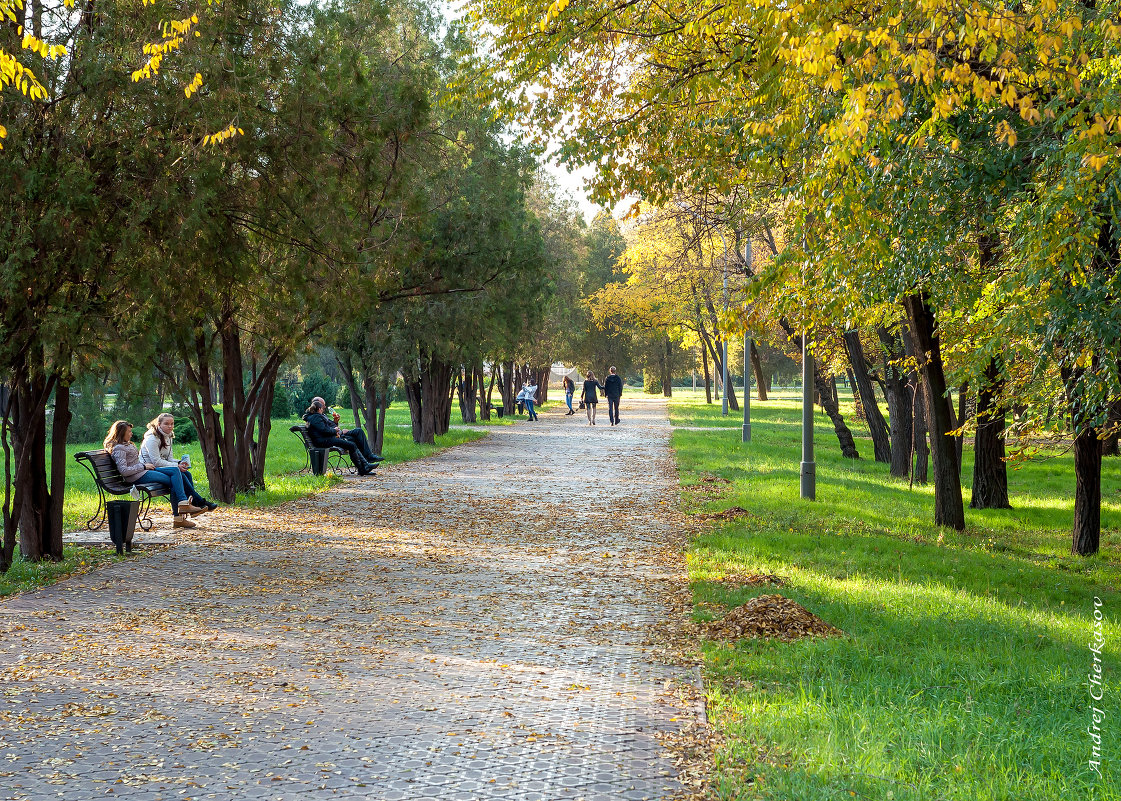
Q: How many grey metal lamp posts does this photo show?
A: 3